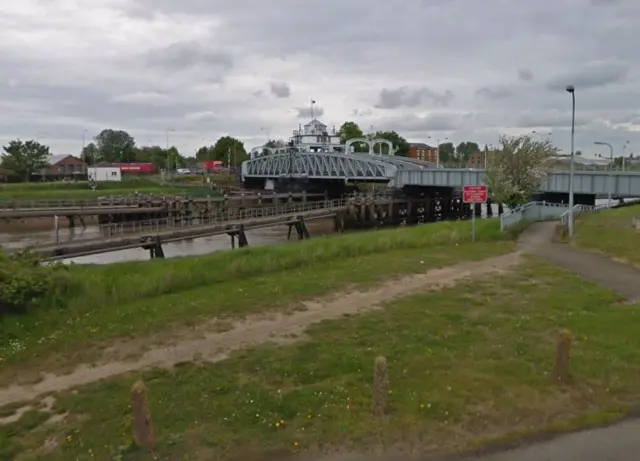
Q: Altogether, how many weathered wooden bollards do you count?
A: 3